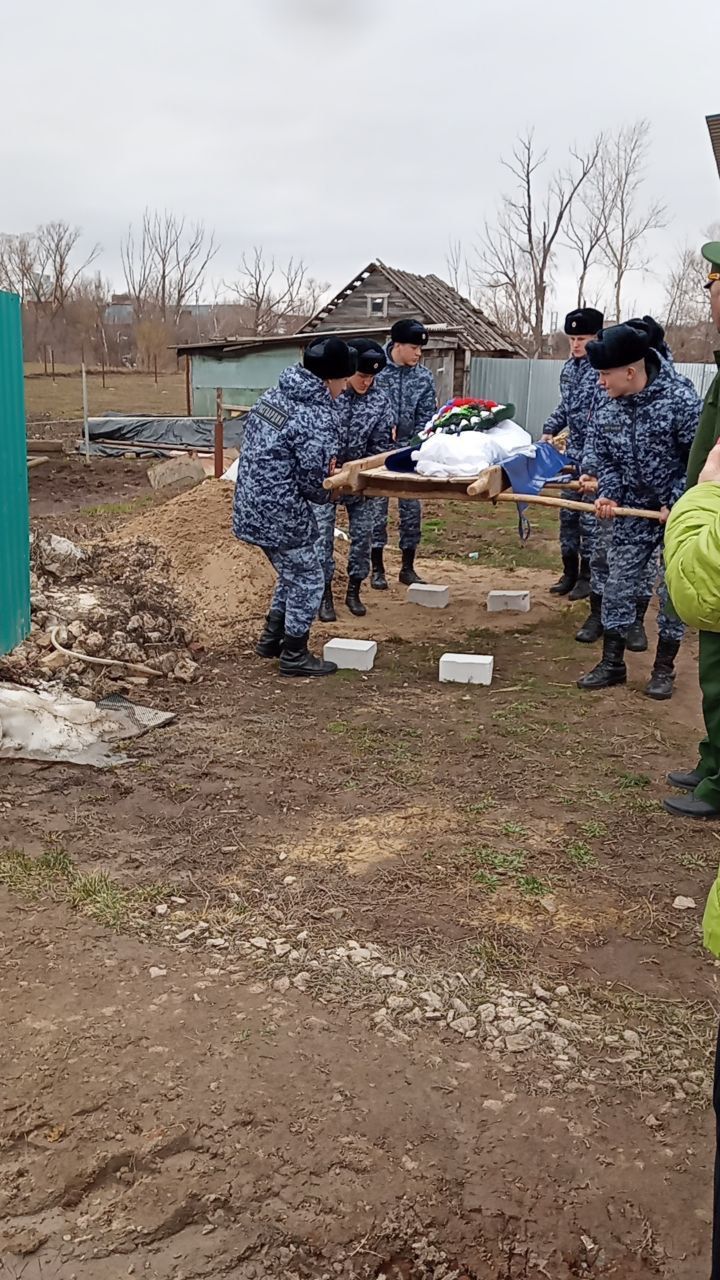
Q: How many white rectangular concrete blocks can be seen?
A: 4